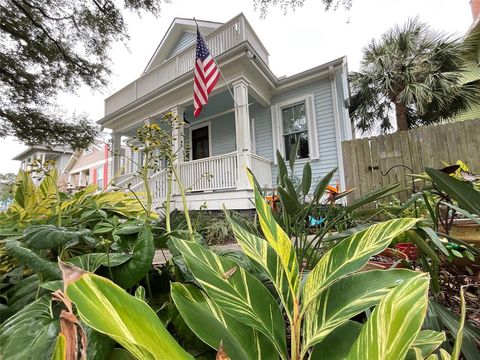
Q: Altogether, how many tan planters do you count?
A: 1